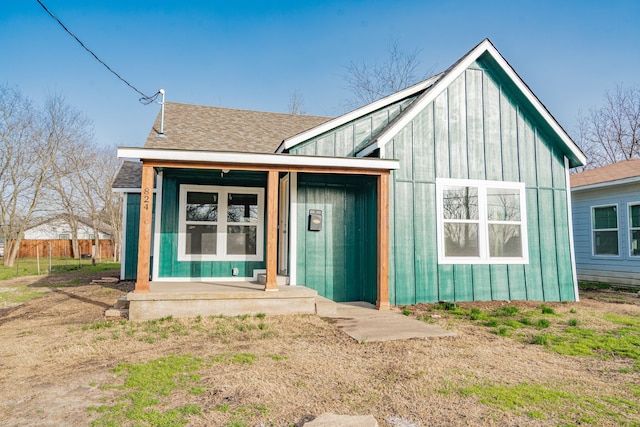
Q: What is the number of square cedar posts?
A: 3